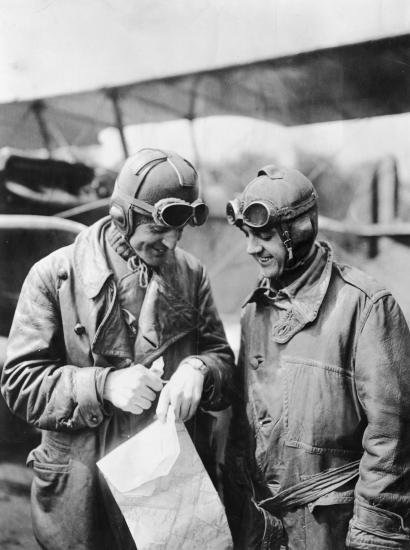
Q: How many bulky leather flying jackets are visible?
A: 2